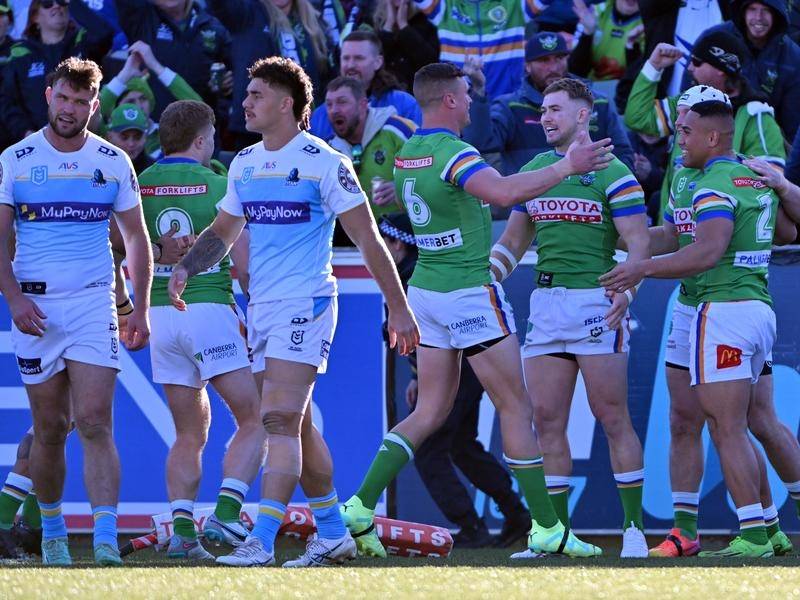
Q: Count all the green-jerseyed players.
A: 5